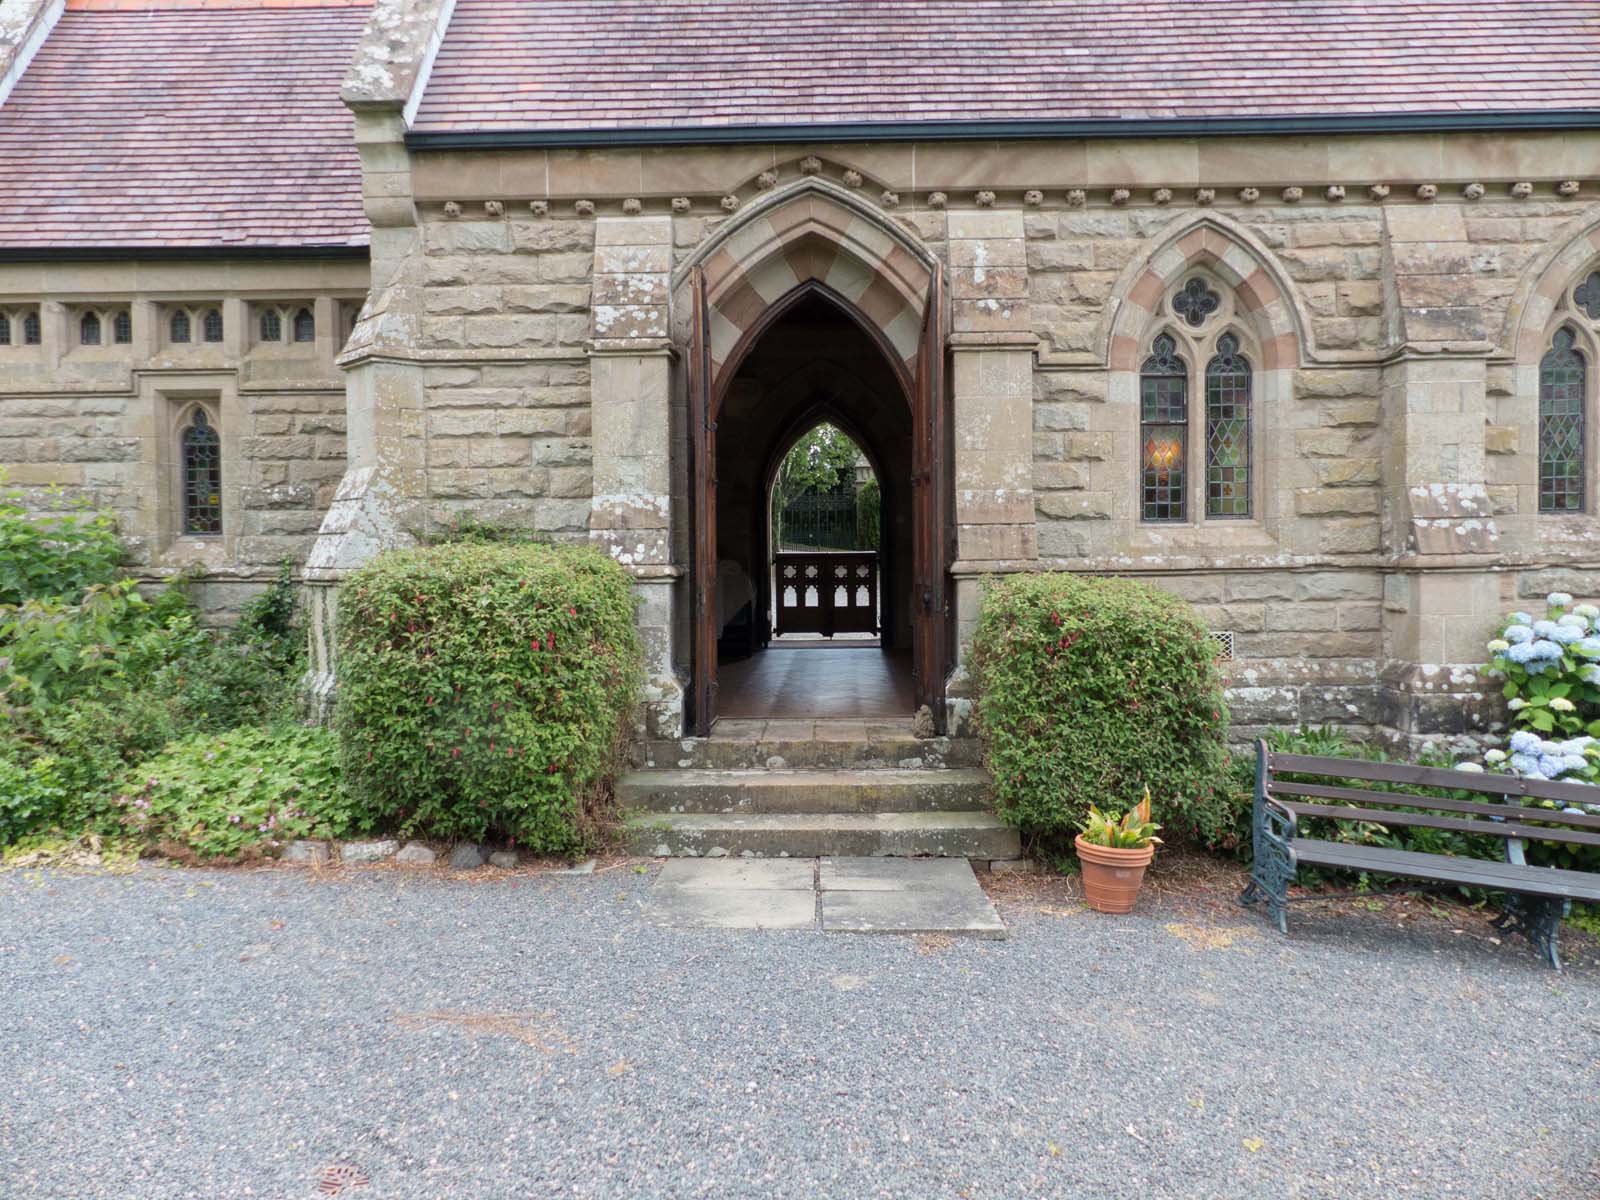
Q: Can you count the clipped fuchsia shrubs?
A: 2